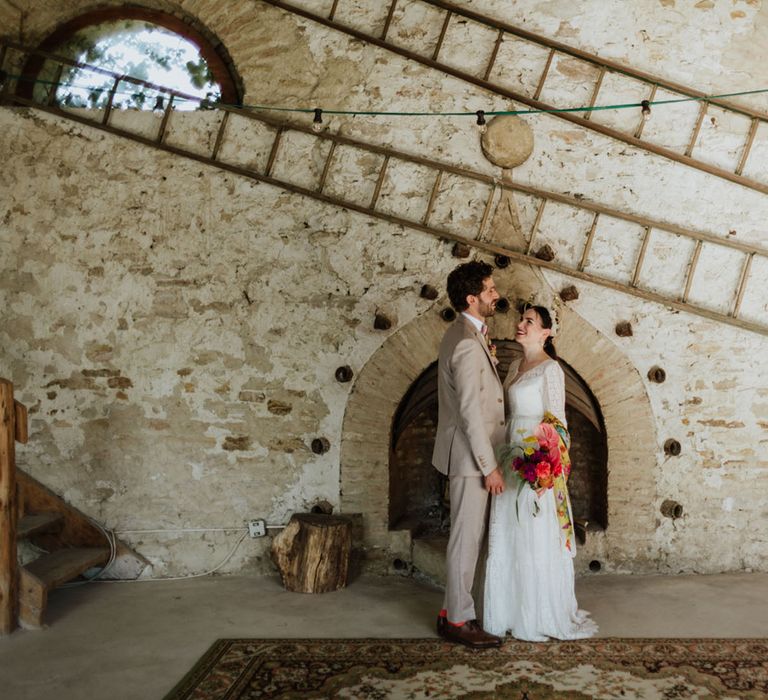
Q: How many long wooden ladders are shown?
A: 2